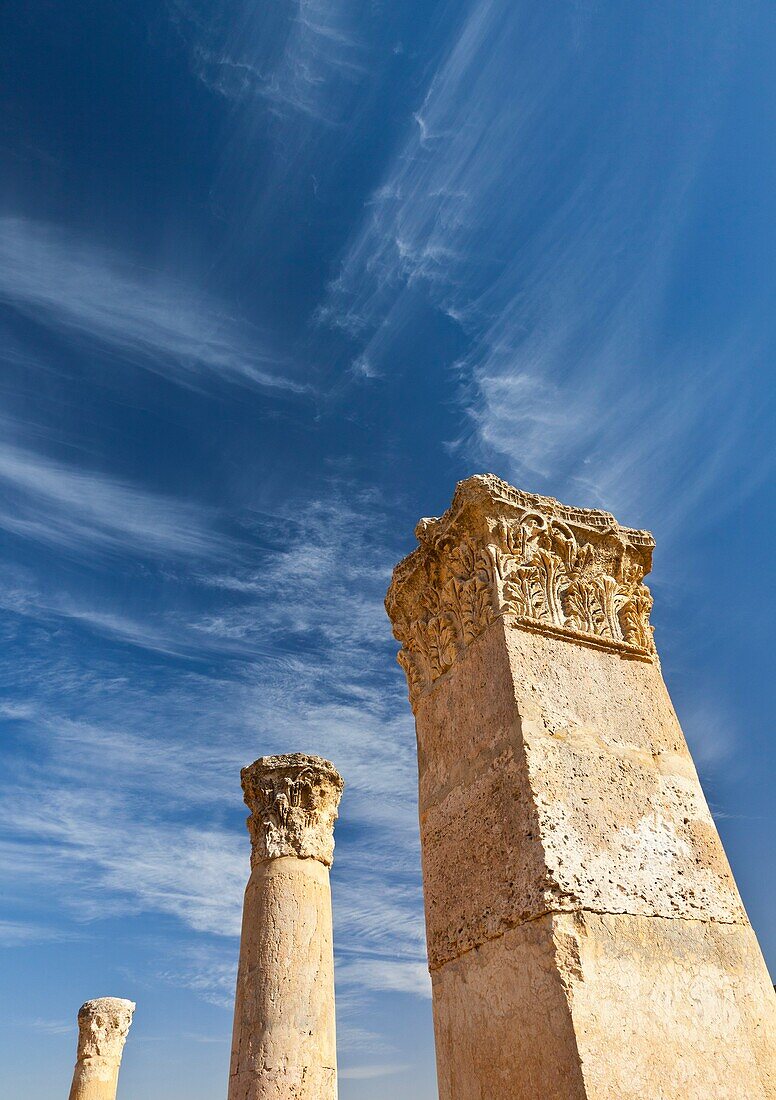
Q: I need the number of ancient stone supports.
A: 3